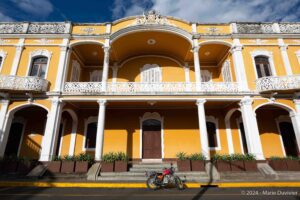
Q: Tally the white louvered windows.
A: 5